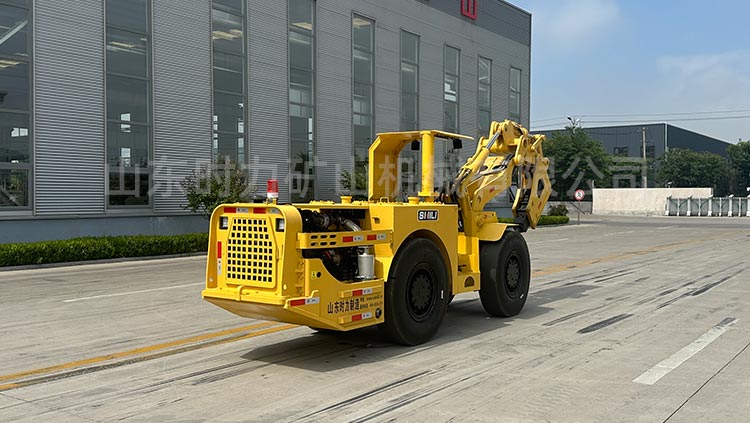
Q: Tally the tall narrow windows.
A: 9